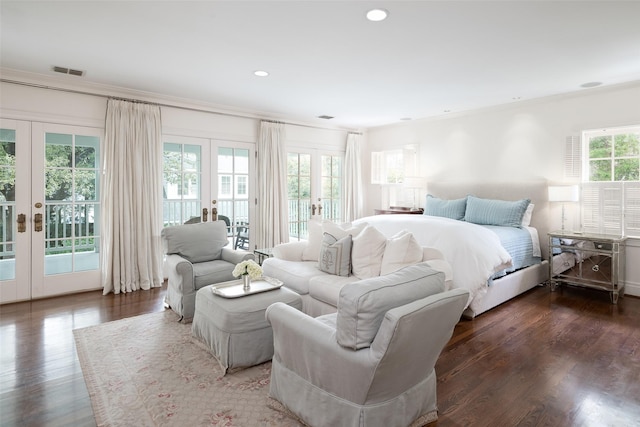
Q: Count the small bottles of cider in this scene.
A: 0